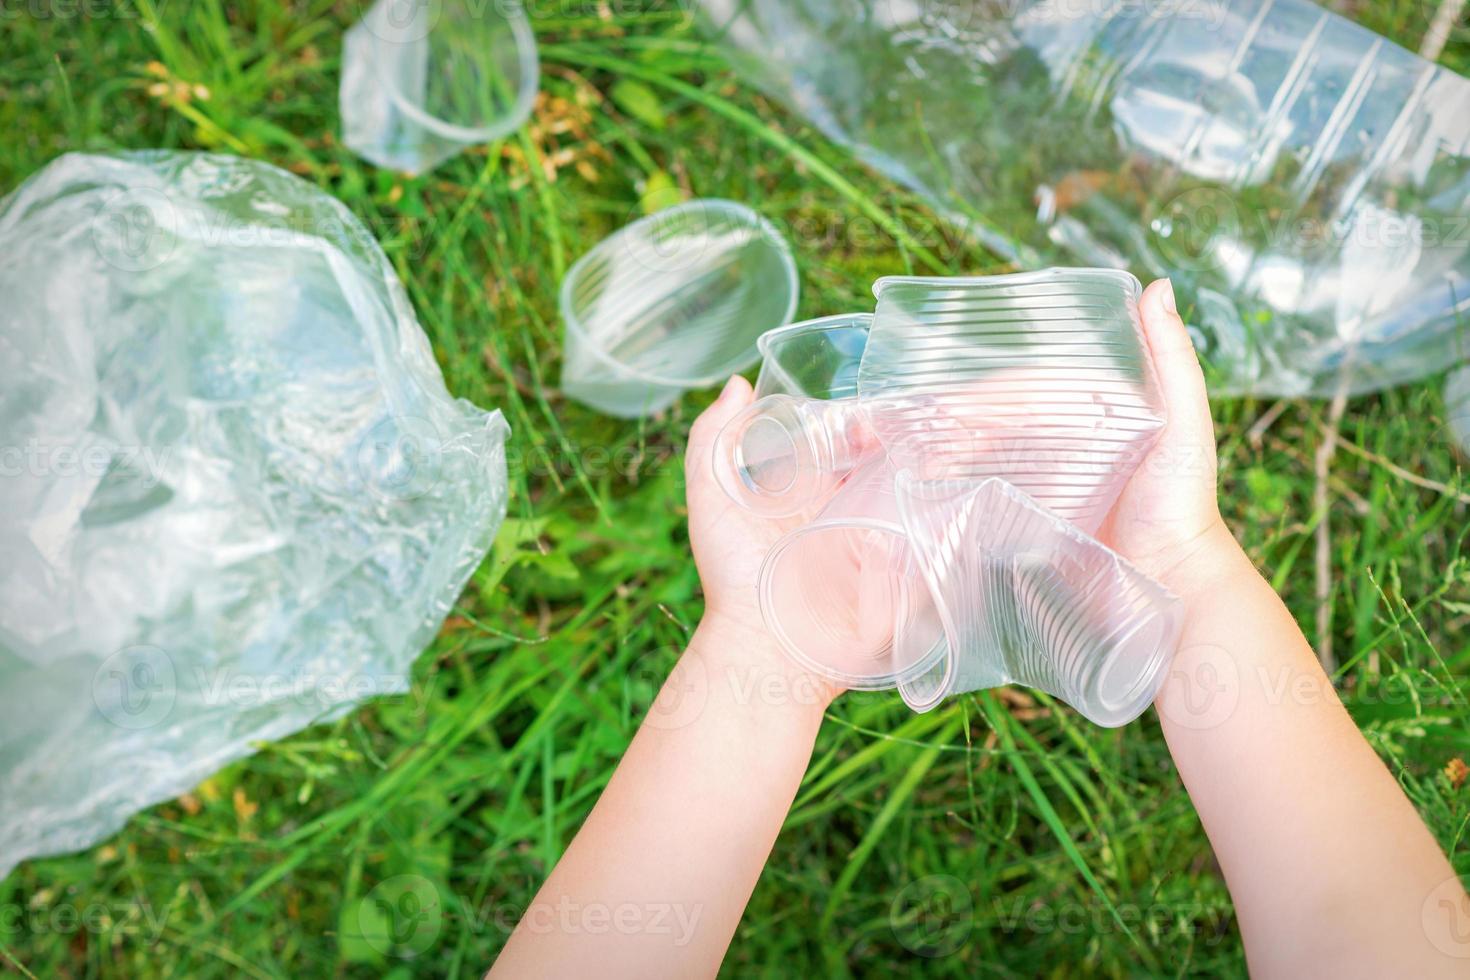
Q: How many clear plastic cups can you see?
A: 7